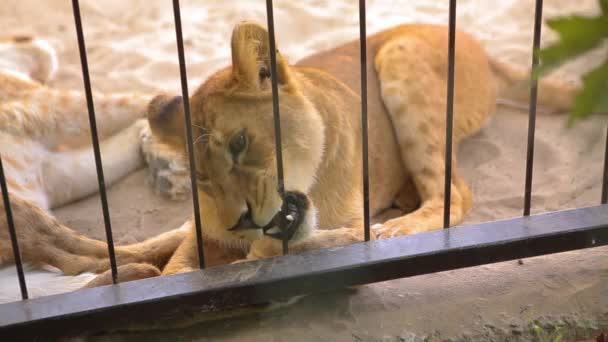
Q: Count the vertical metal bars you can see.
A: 8